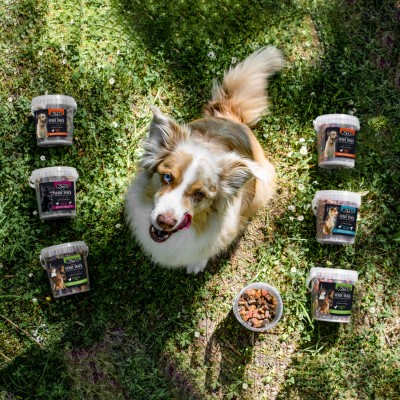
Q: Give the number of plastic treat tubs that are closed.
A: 6